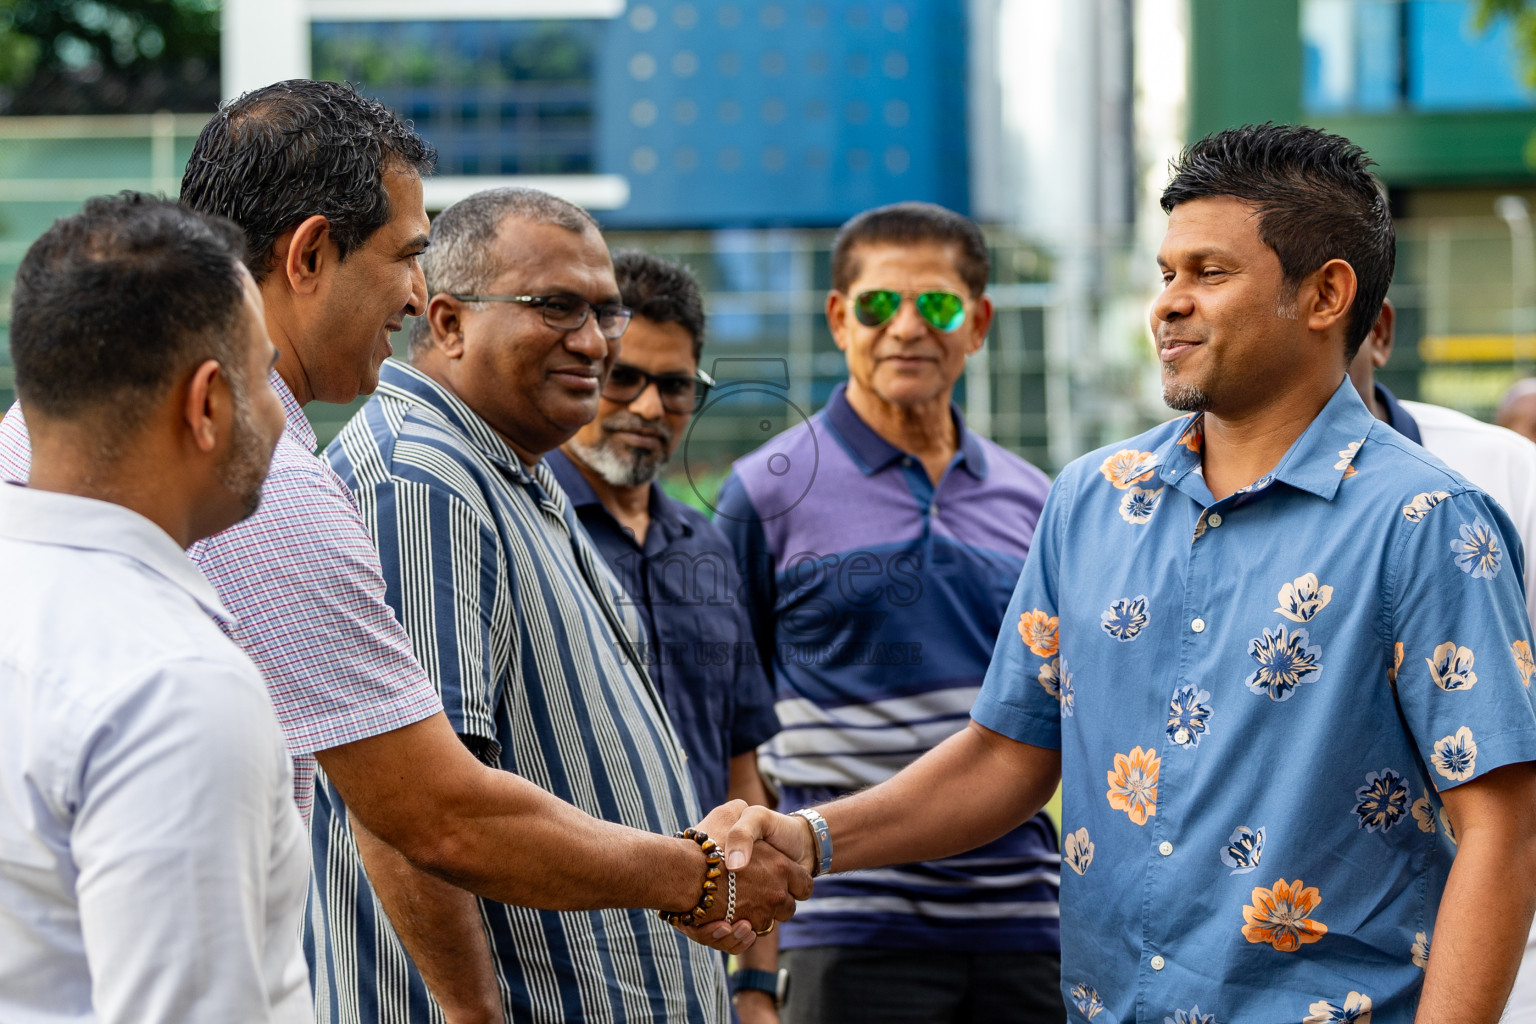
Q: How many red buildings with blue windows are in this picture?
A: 0